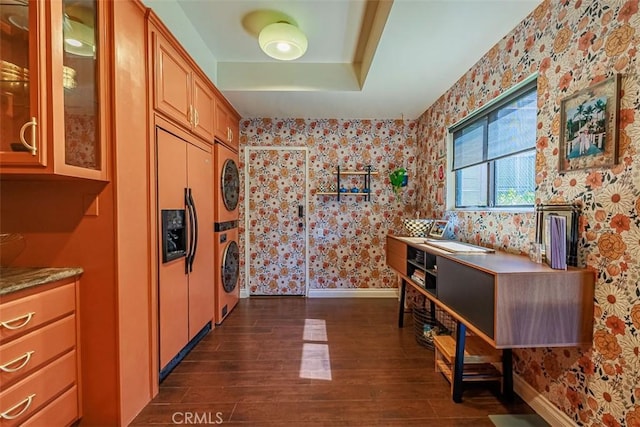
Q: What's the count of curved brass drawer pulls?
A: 3